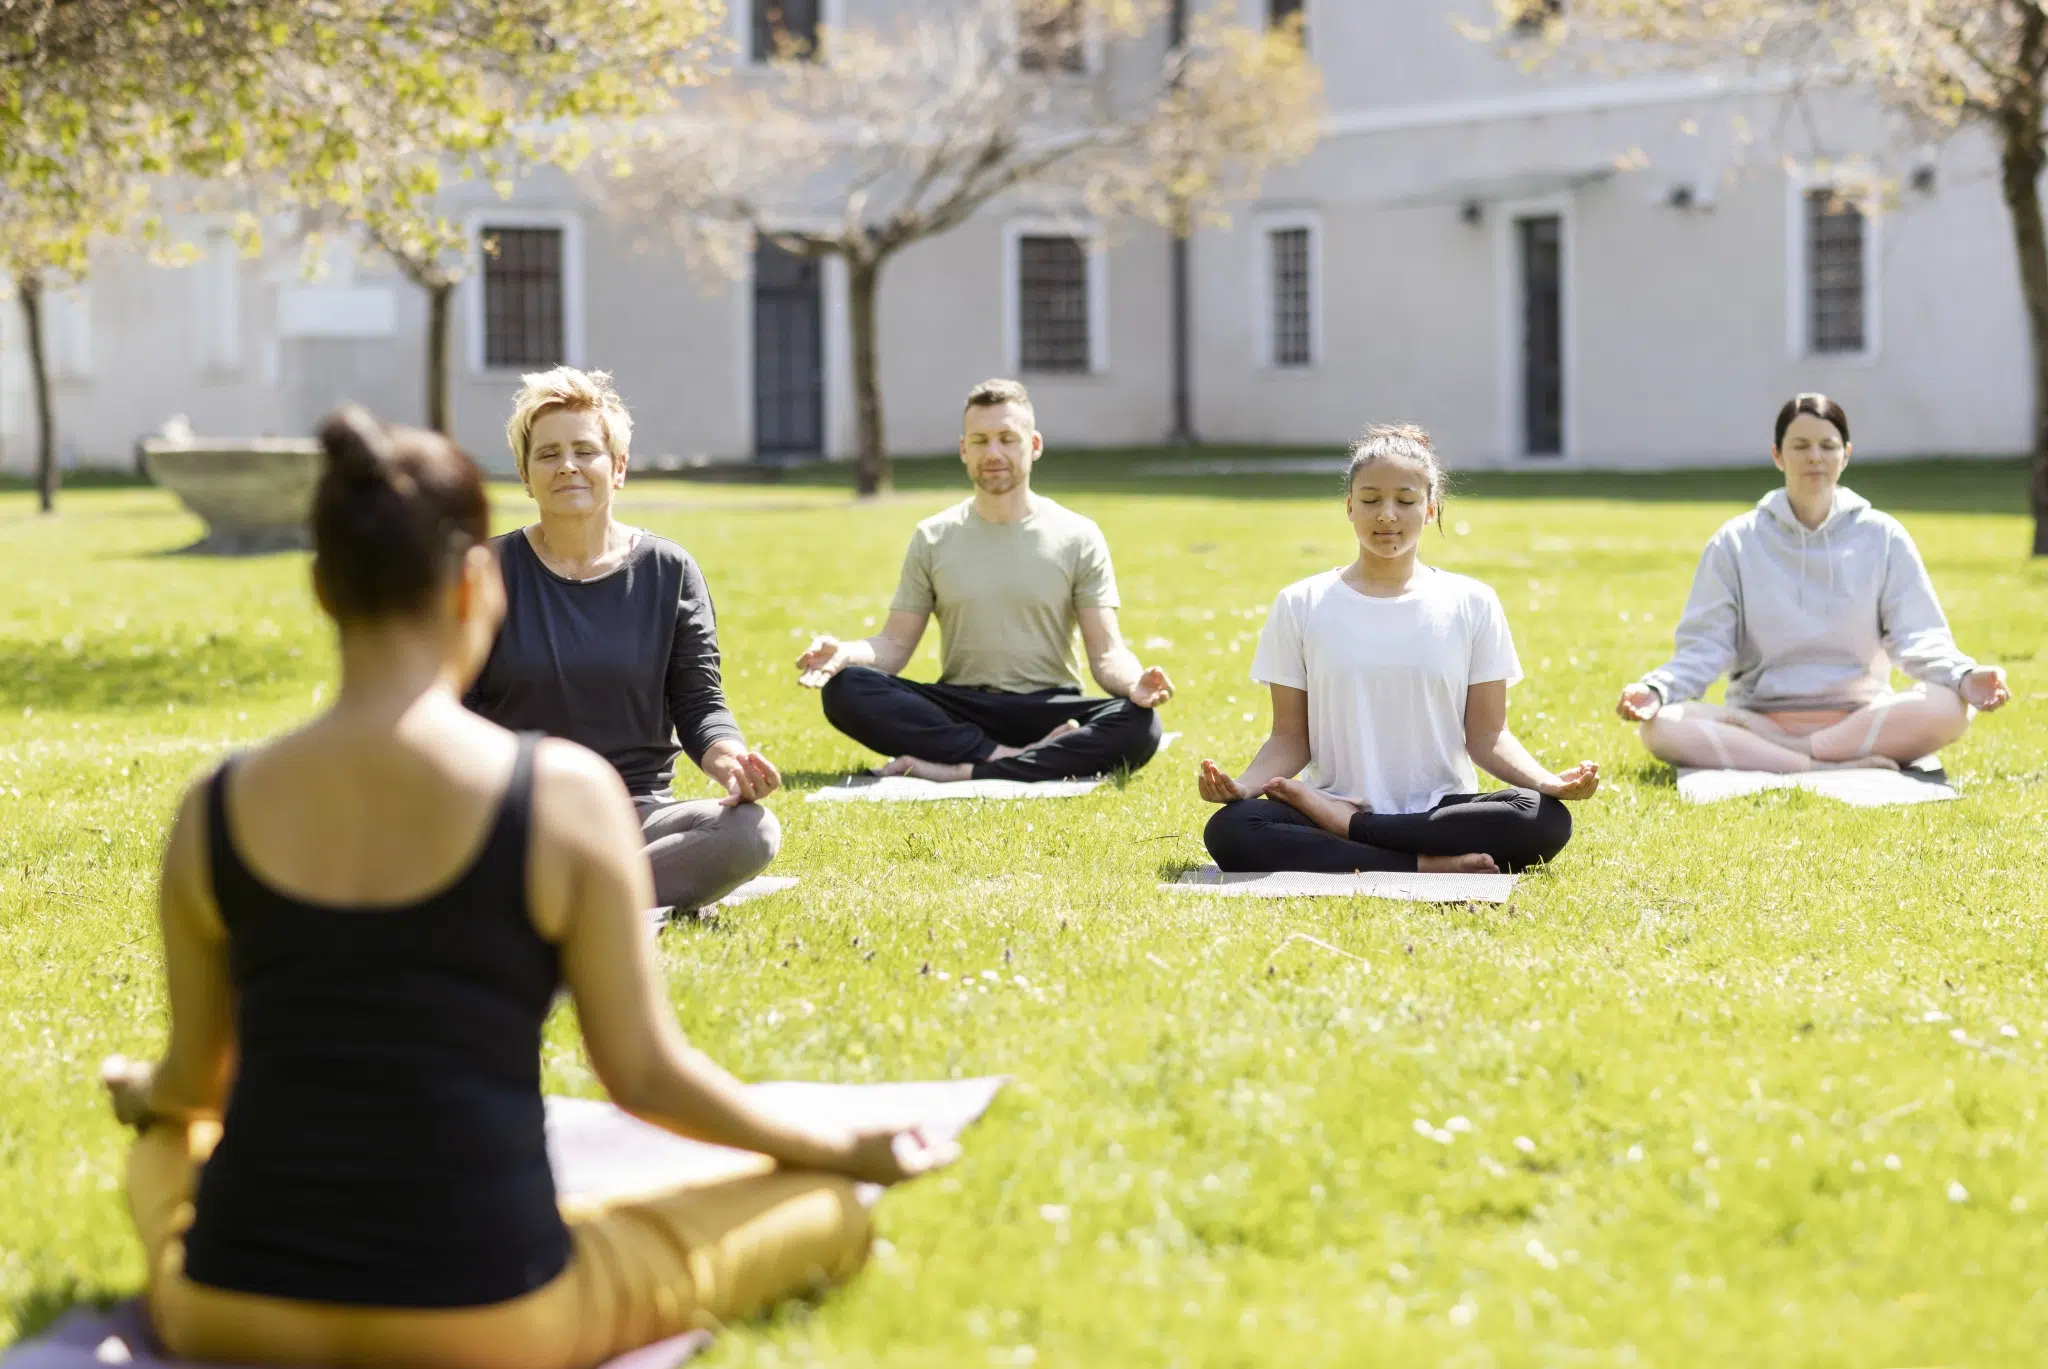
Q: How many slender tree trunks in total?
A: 4